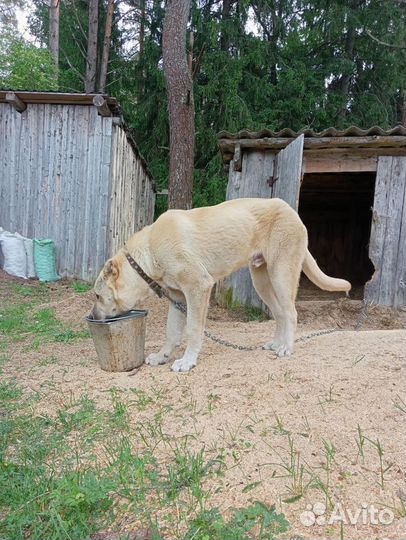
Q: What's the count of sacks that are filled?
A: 3